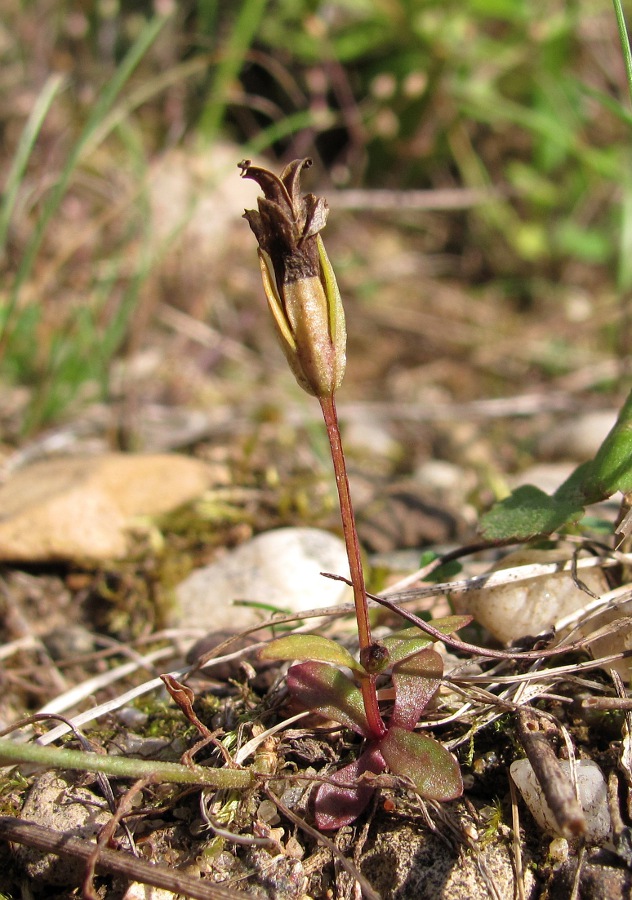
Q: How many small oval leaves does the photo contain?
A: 6